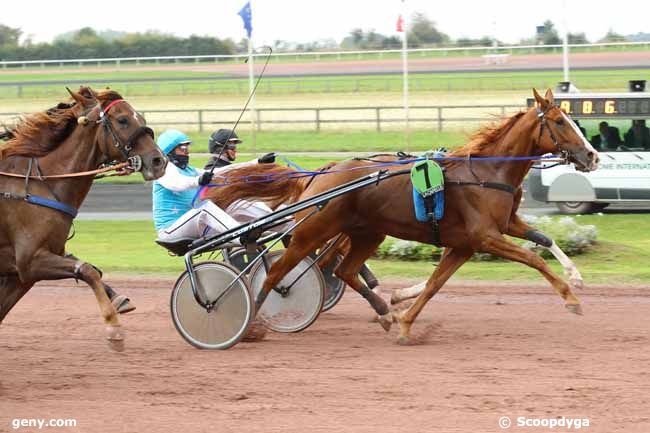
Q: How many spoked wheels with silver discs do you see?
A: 2